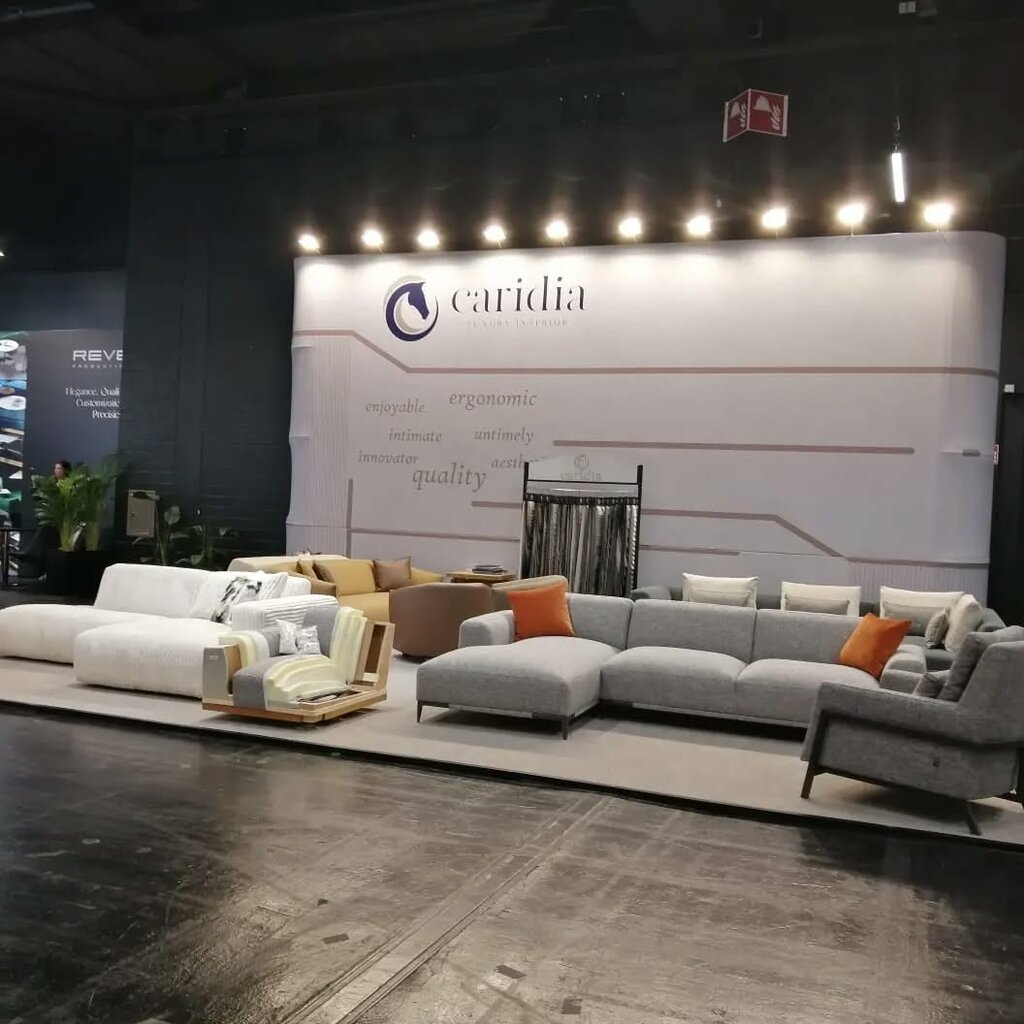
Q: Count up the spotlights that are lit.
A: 10